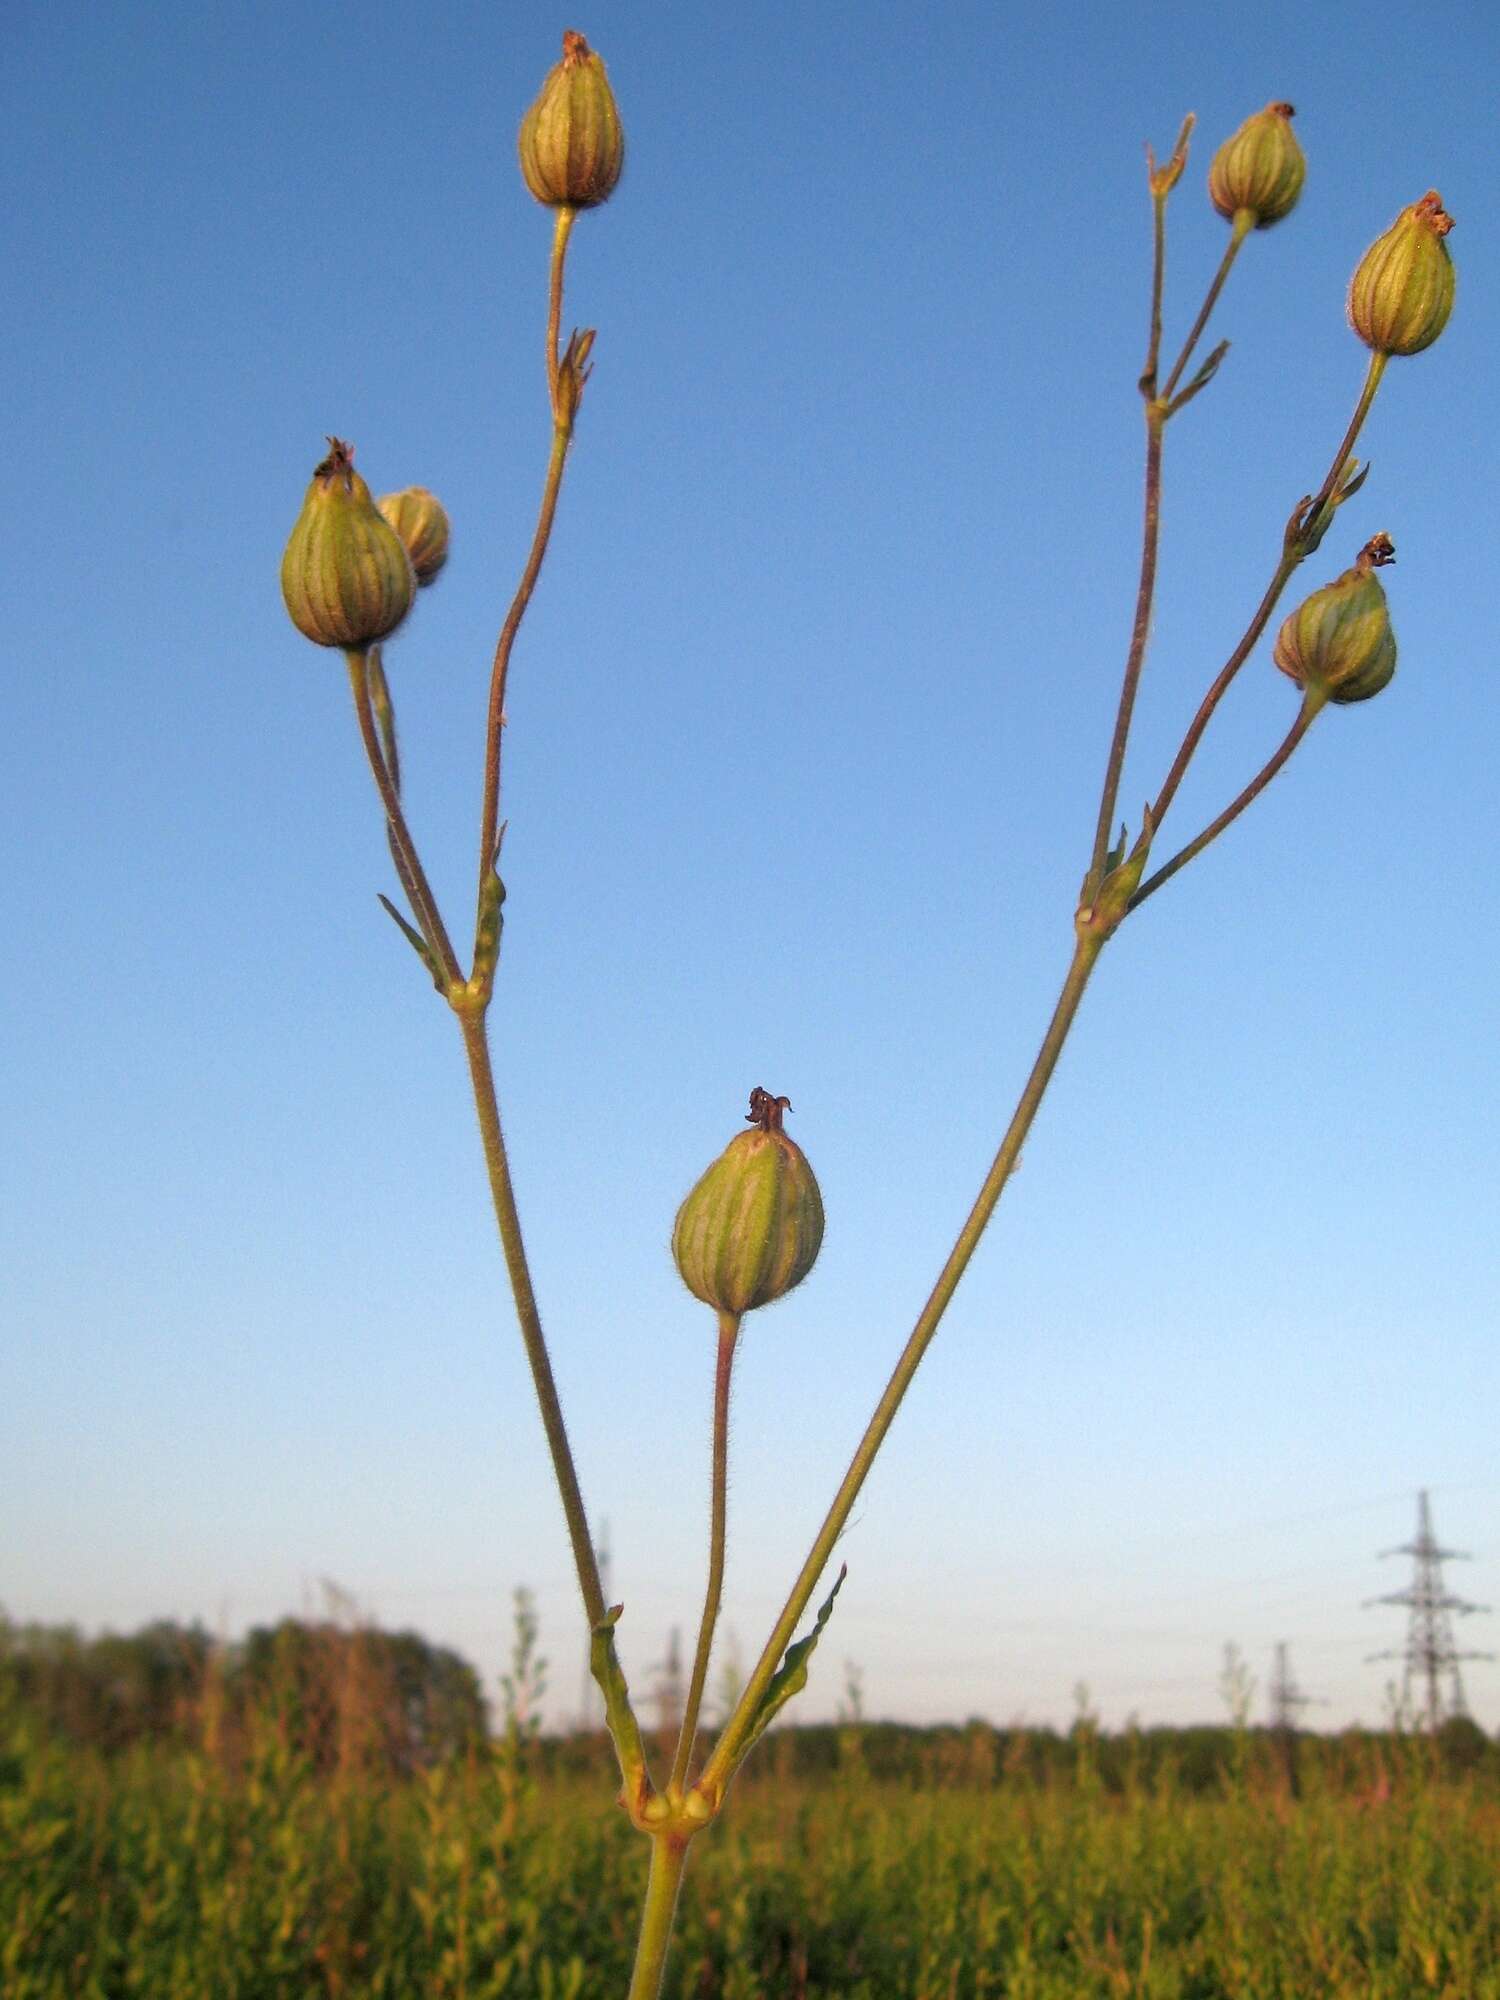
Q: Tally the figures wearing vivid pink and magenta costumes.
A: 0